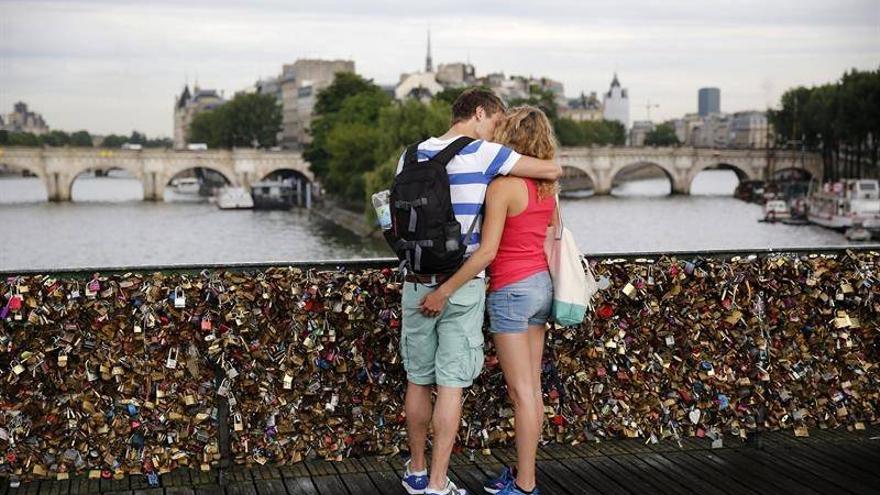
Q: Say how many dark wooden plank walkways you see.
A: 1